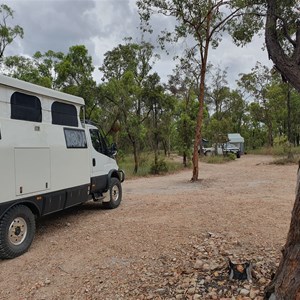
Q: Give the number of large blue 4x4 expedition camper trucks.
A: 0